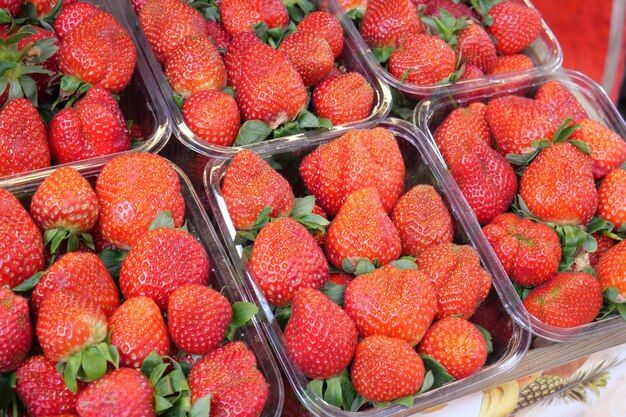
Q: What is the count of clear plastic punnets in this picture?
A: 6